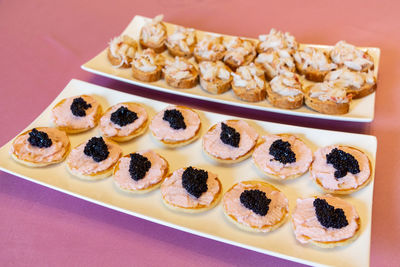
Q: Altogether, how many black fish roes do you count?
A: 12